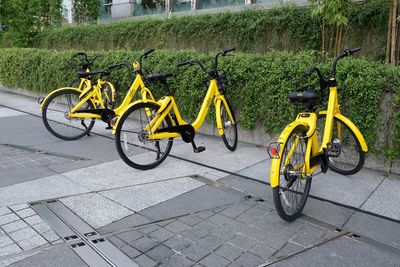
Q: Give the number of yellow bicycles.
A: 4